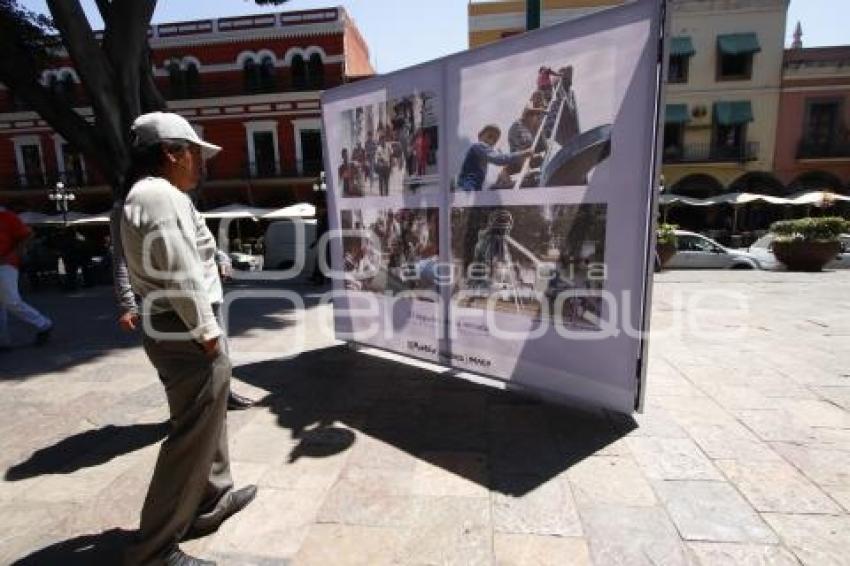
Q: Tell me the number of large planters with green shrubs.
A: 2